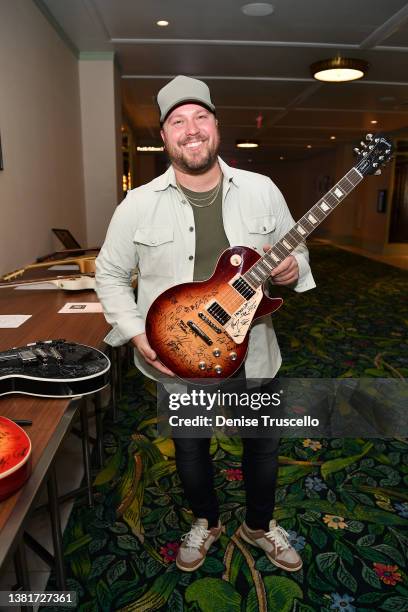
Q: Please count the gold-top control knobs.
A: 4